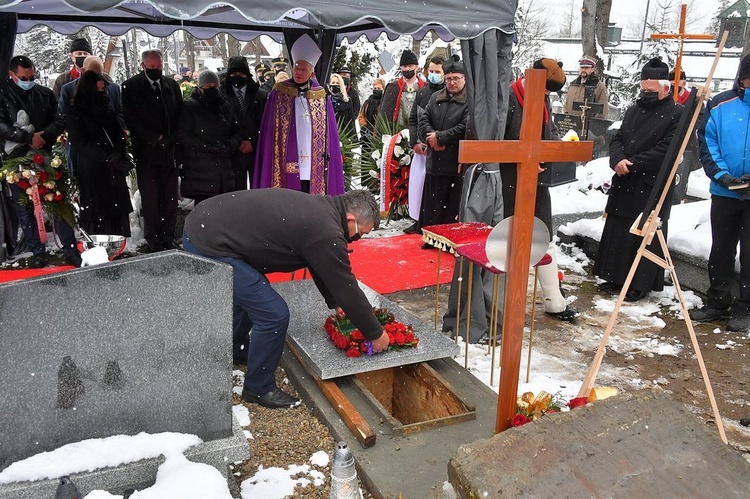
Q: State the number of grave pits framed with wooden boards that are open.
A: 1